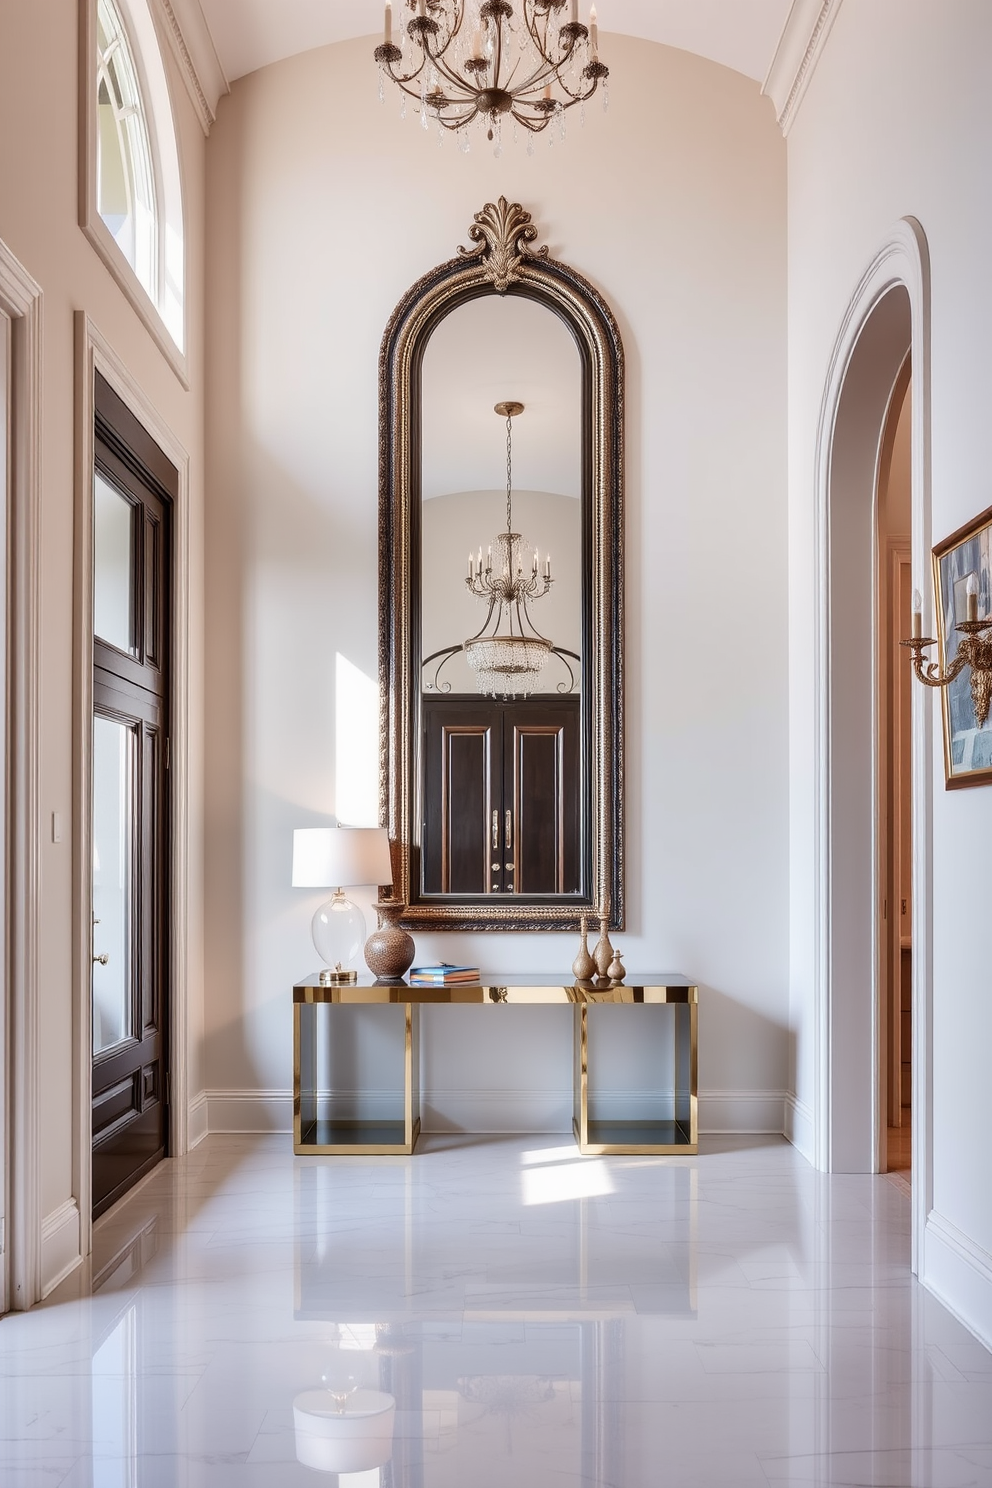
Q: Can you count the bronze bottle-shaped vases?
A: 3